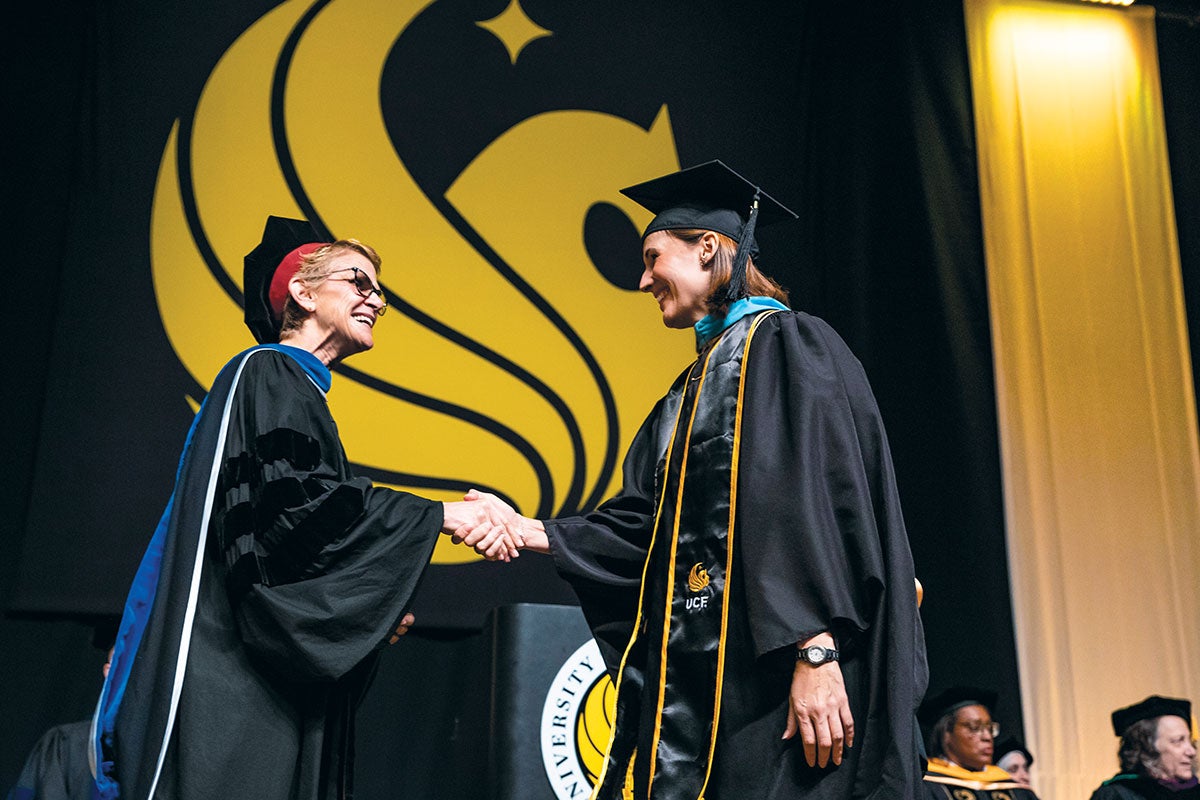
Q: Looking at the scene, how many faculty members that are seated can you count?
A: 3